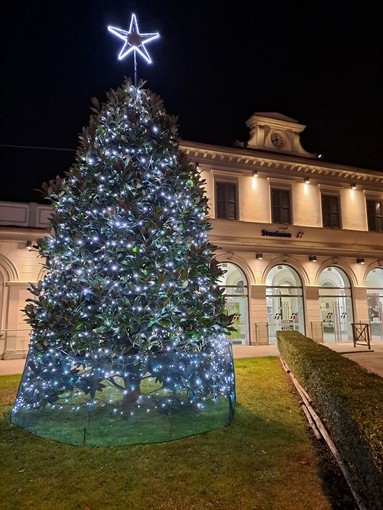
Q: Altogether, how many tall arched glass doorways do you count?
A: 4